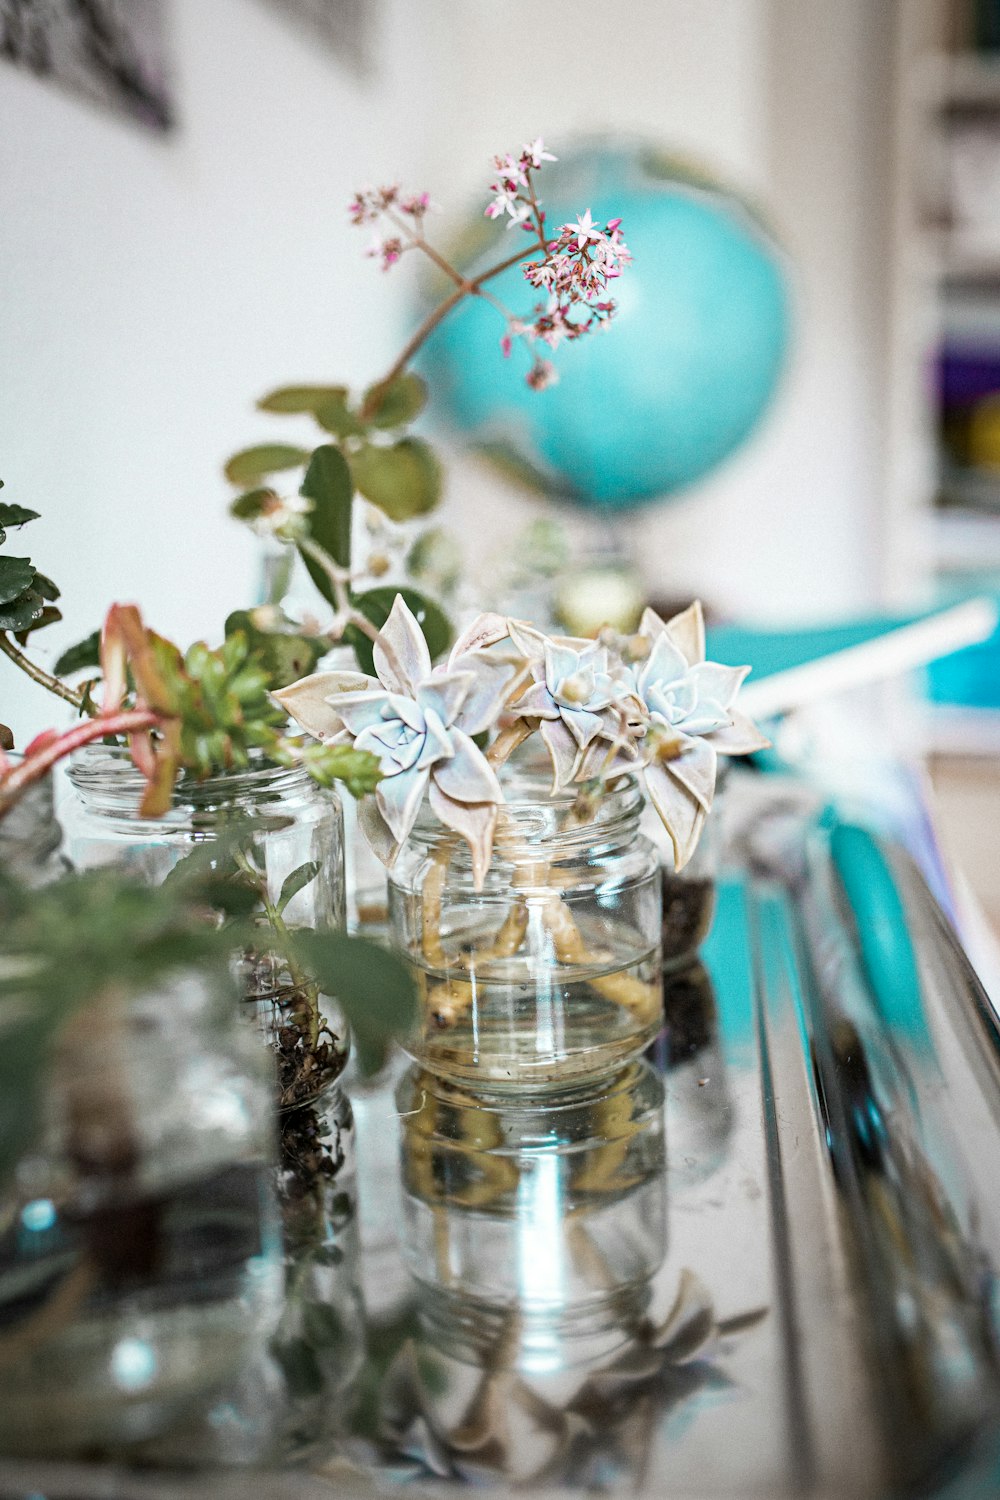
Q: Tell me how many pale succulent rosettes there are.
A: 3